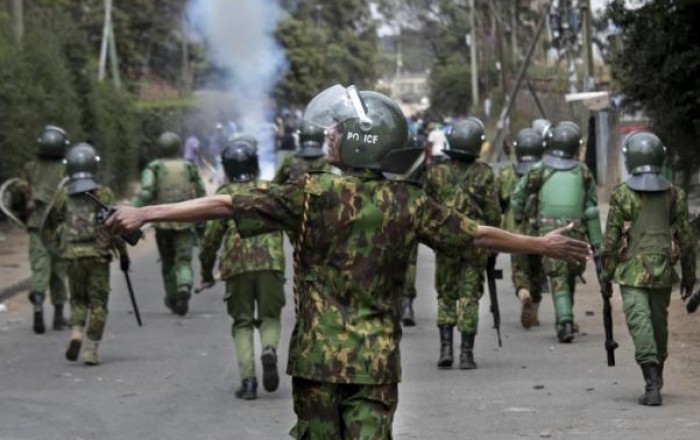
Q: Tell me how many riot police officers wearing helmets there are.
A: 11